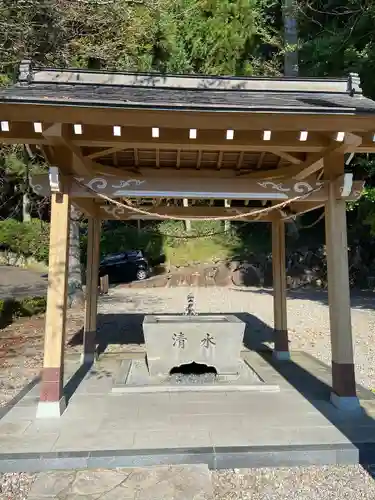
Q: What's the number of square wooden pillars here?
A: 4